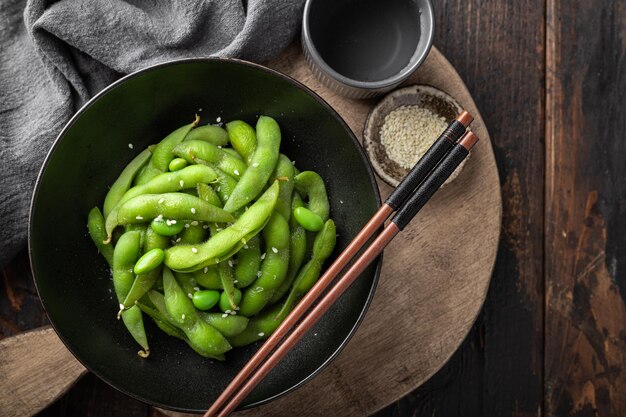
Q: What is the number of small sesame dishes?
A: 1